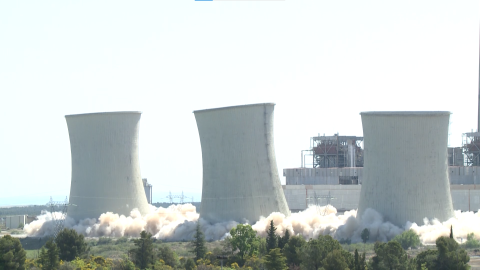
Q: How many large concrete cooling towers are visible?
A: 3